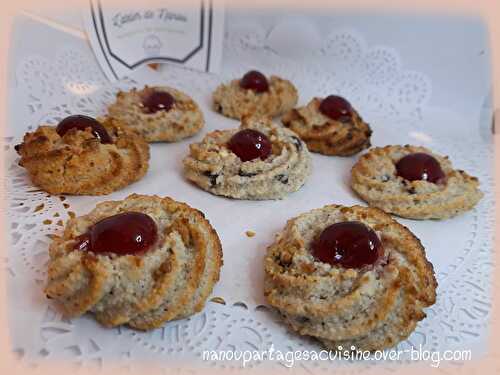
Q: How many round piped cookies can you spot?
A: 8